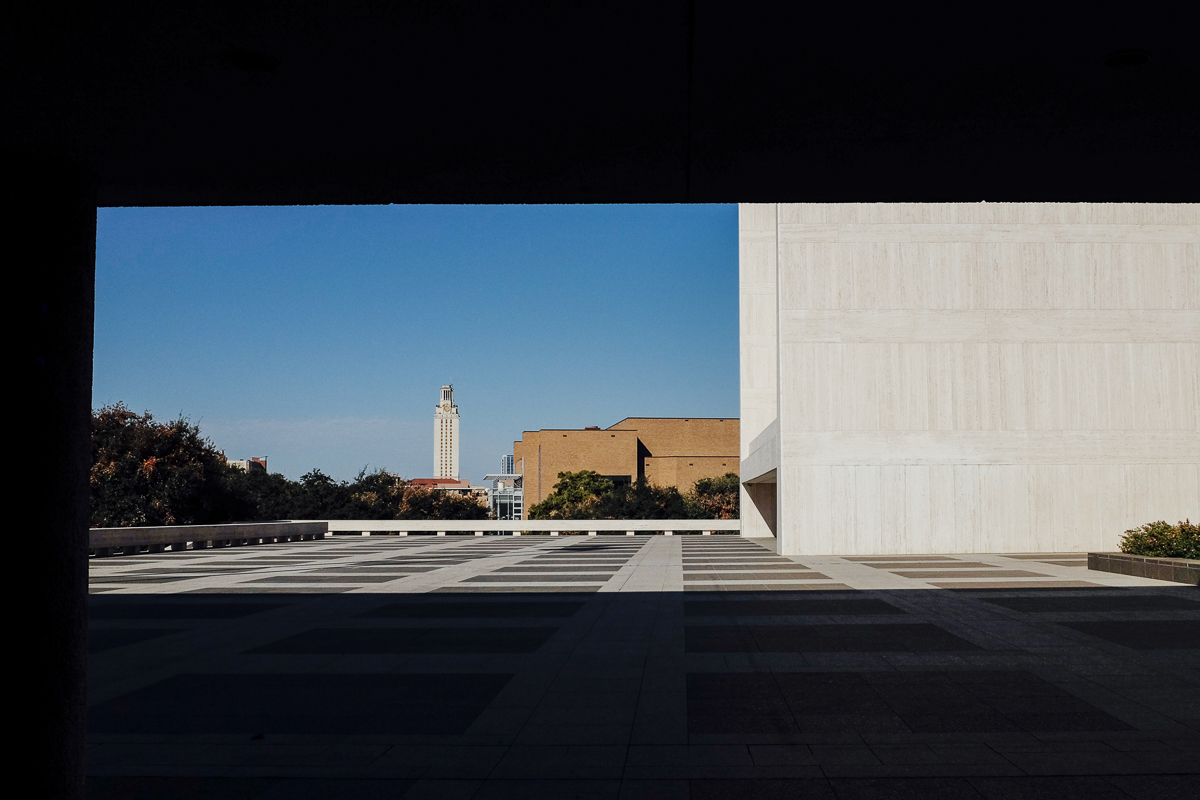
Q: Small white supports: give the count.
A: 11